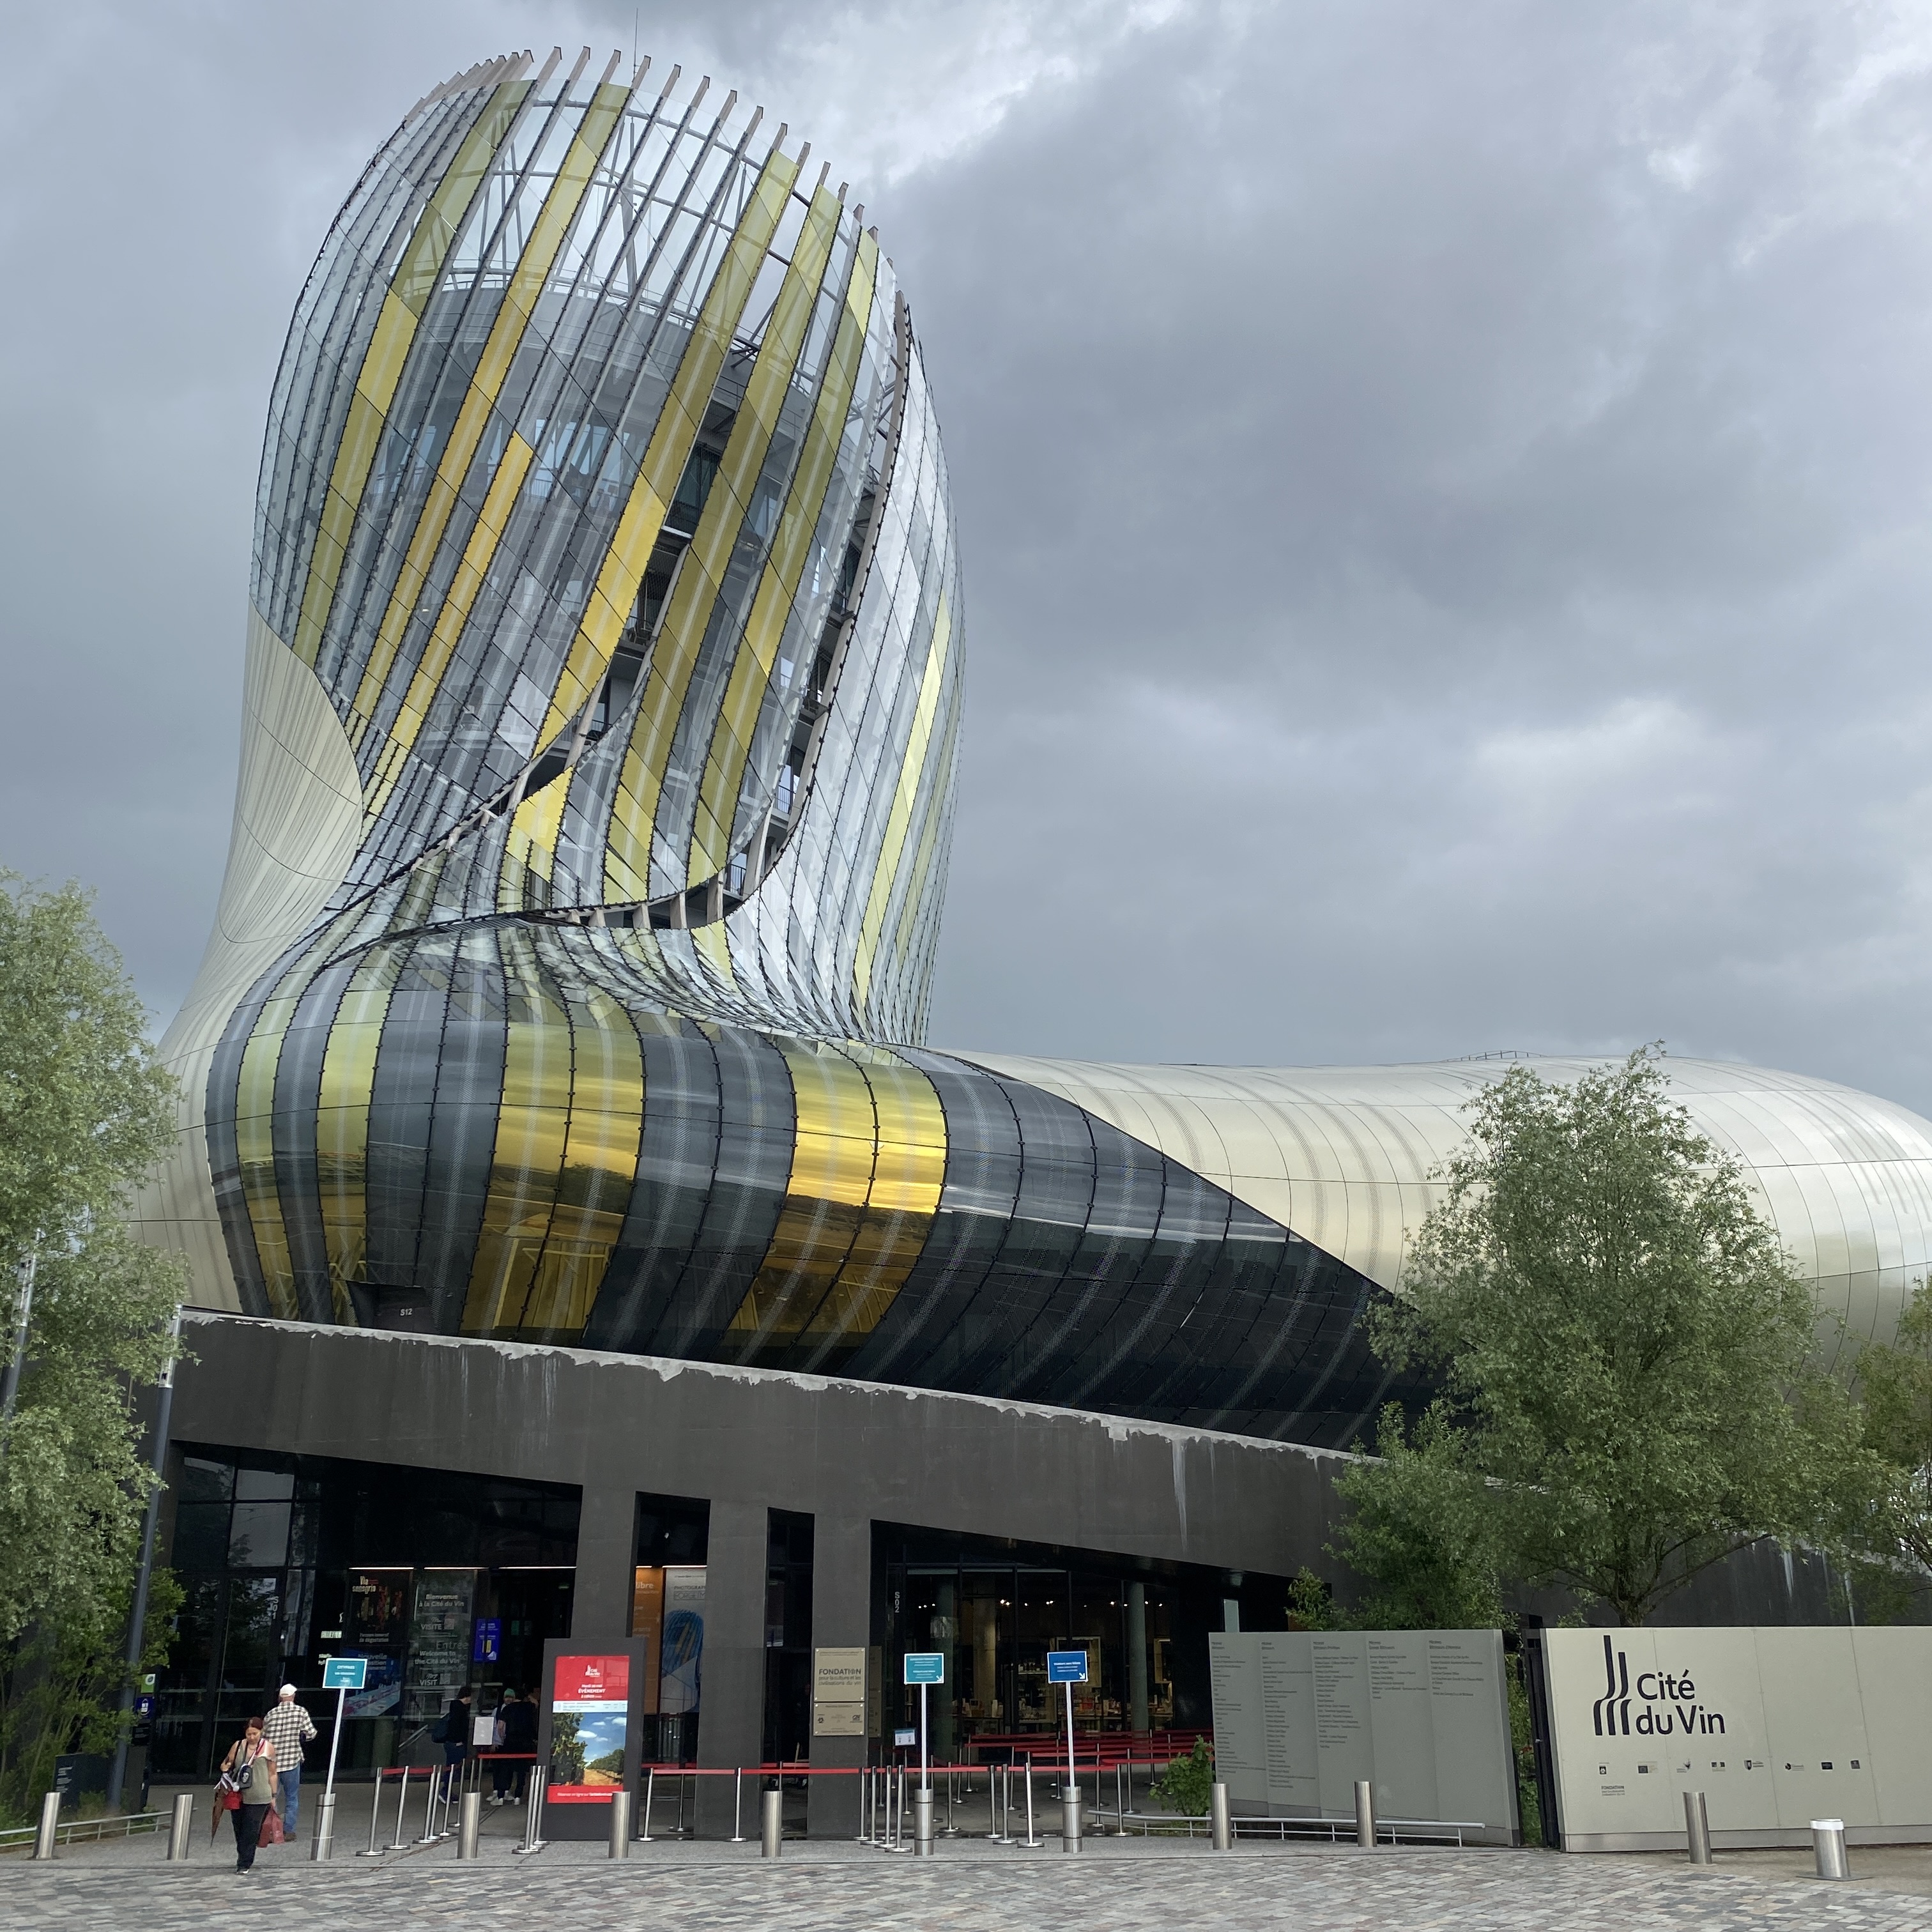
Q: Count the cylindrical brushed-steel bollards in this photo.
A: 12